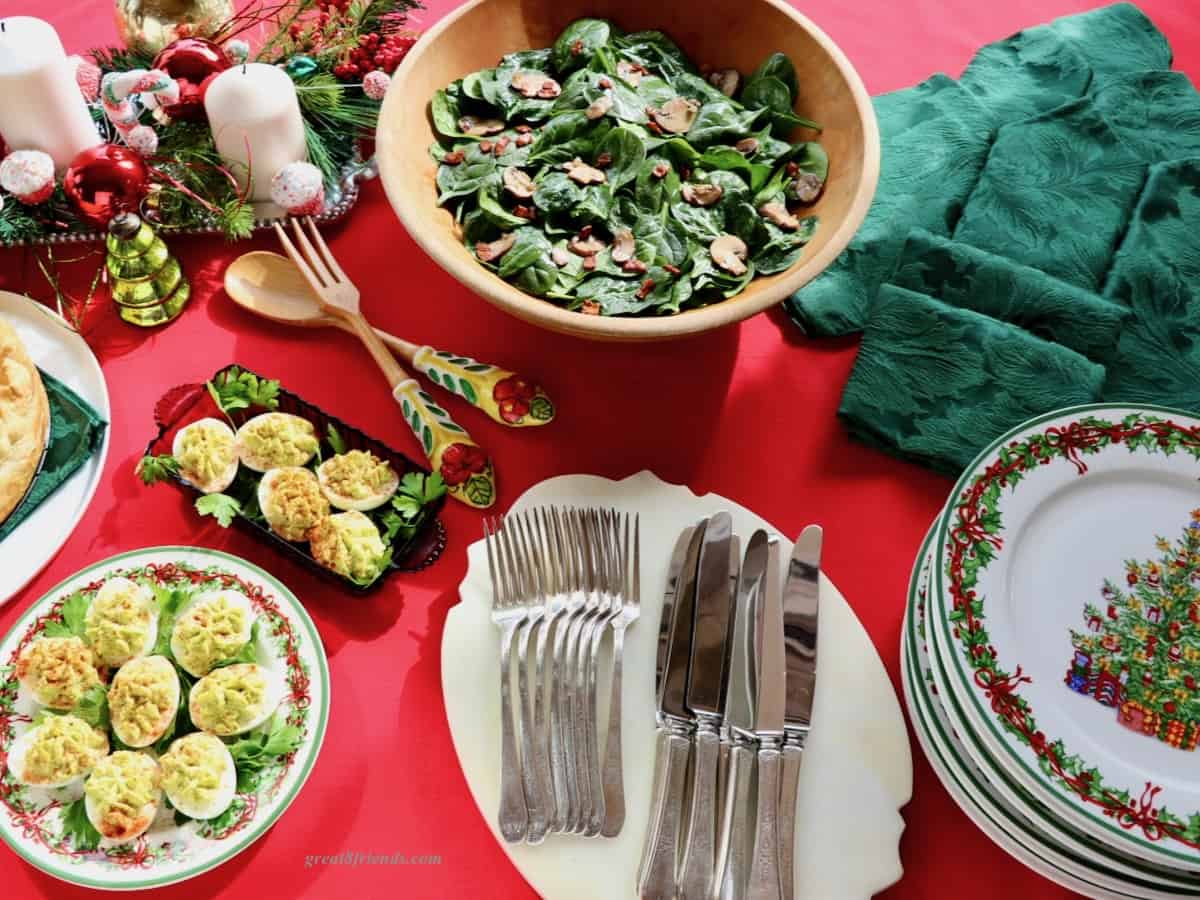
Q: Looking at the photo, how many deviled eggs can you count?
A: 13